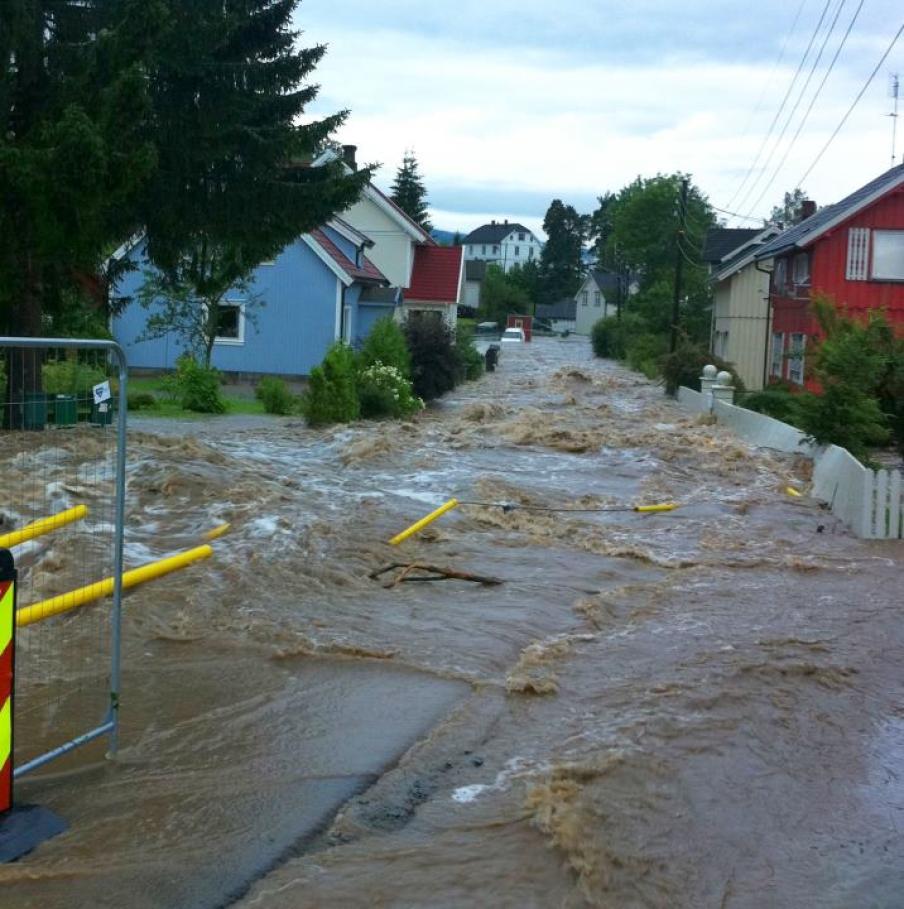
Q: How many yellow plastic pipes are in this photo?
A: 6